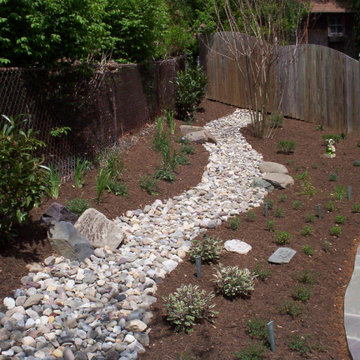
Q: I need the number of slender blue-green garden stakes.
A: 5